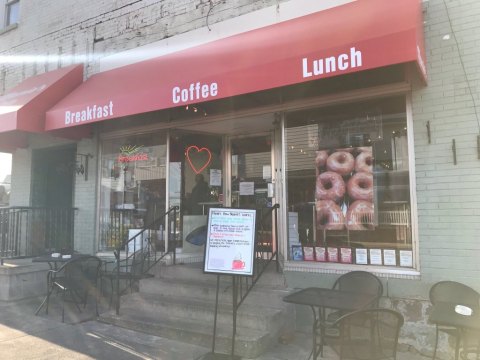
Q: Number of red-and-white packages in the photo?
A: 4